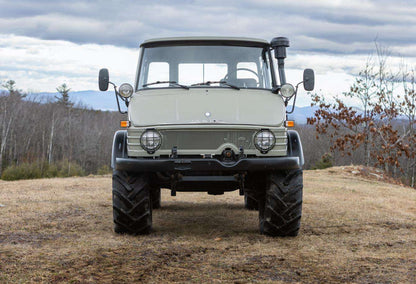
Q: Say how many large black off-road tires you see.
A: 4